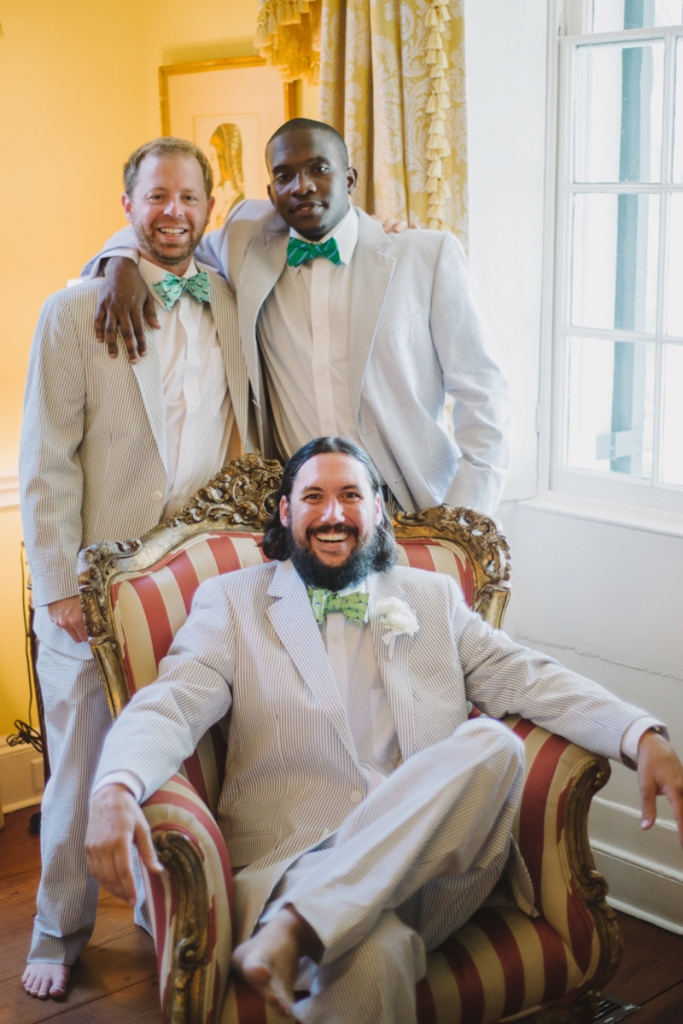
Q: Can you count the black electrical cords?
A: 1